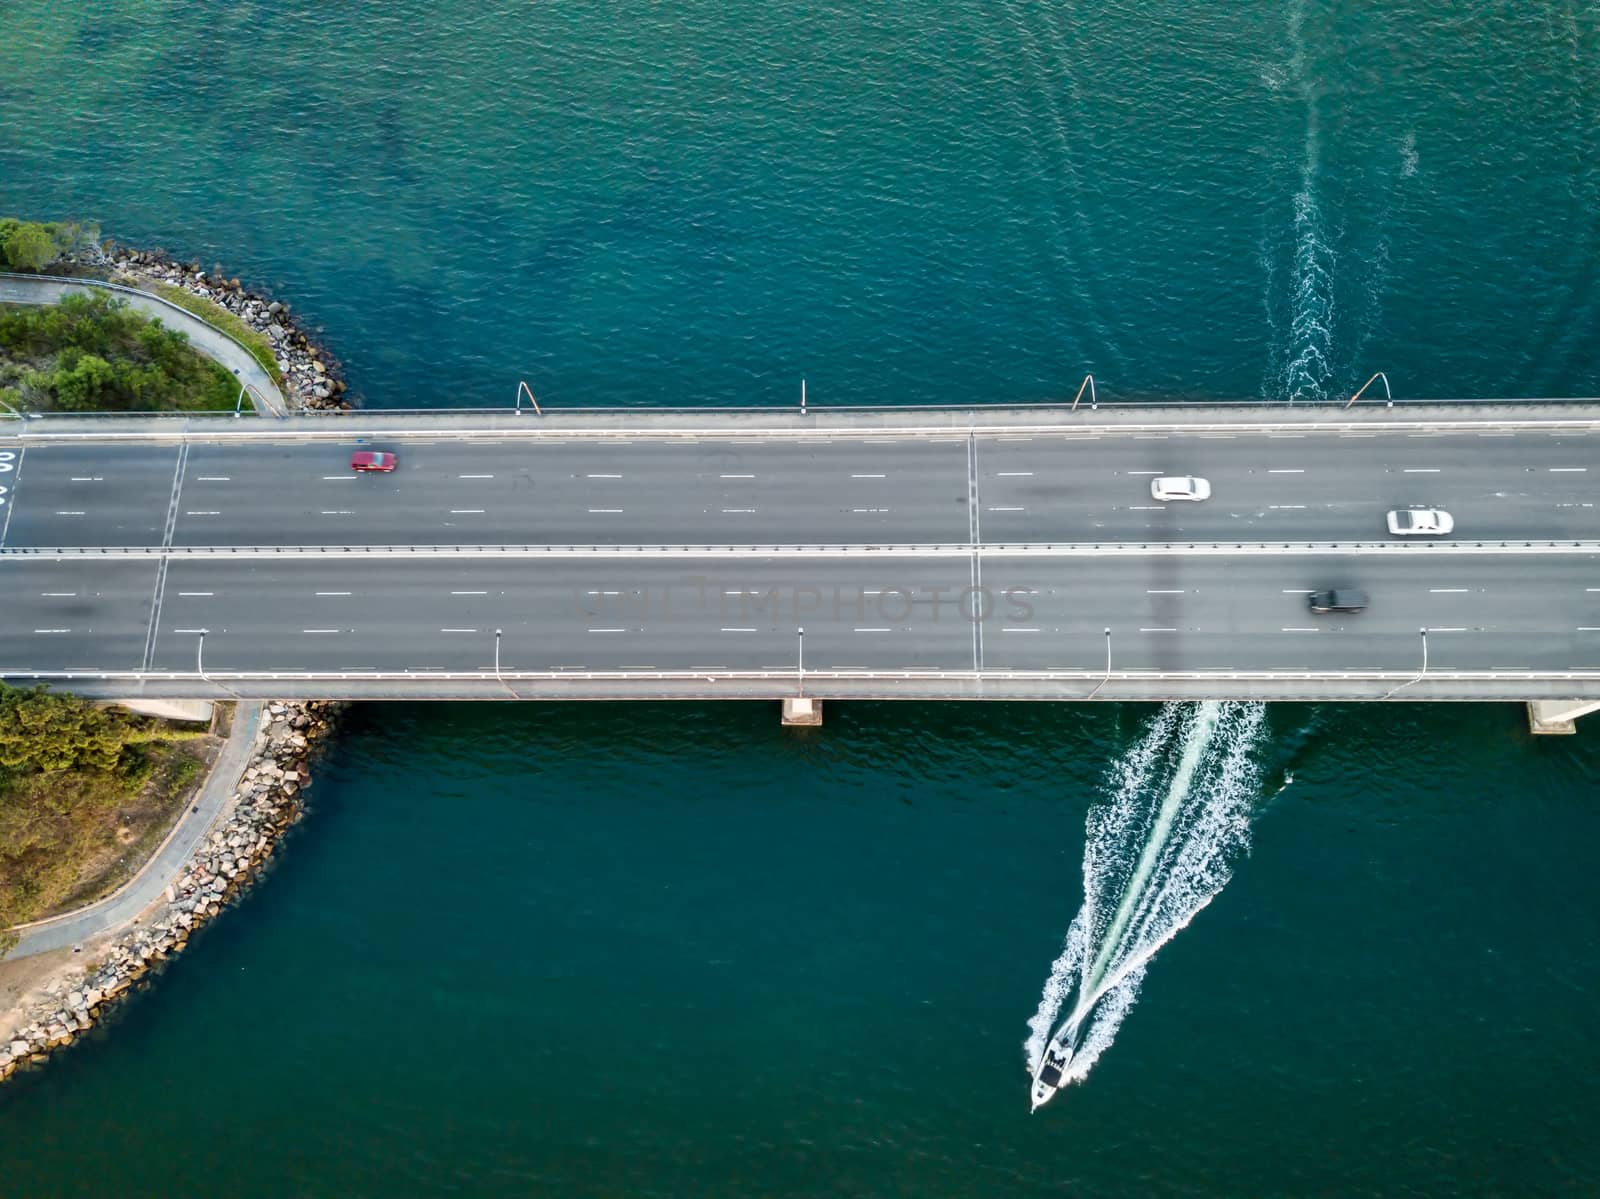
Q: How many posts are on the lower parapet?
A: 5